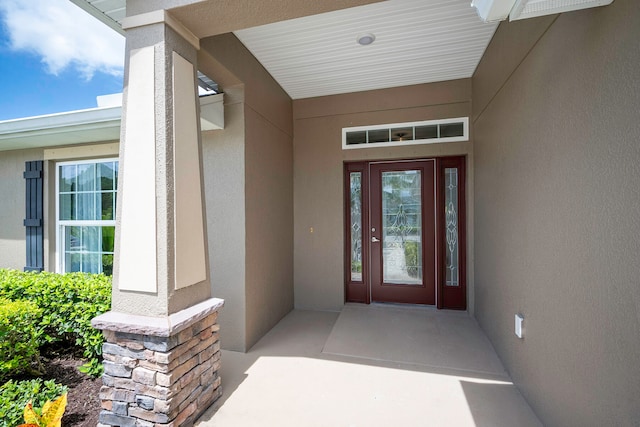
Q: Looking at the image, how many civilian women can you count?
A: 0